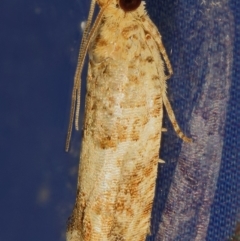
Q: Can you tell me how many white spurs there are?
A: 2